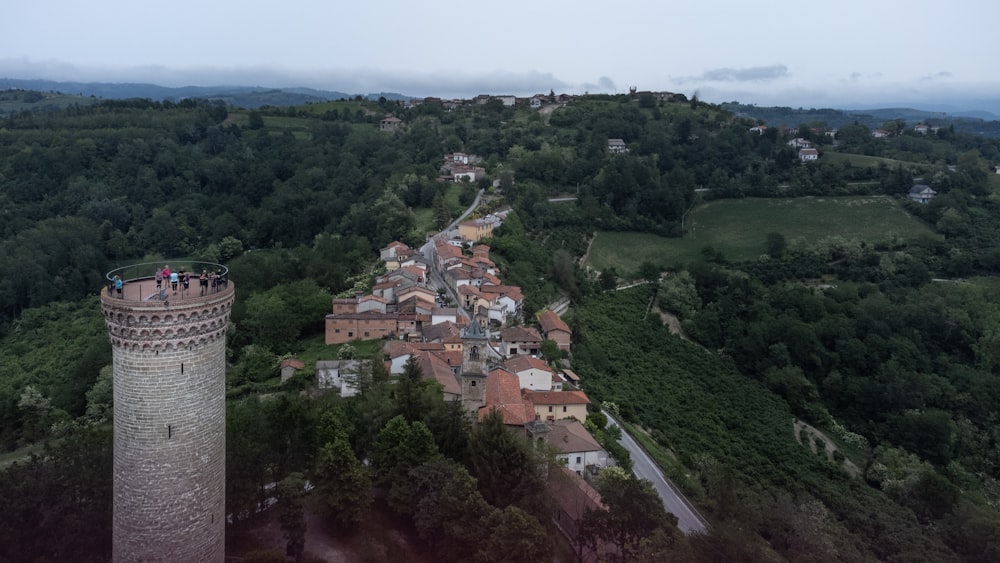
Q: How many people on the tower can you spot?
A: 9